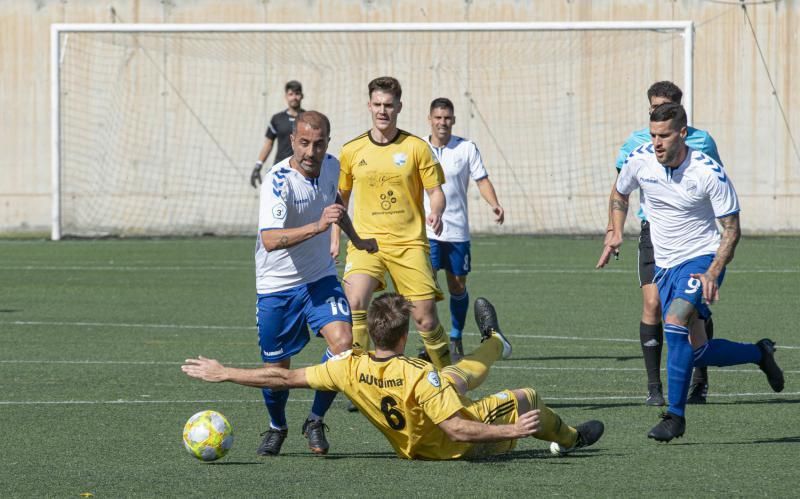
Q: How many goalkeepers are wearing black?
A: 1